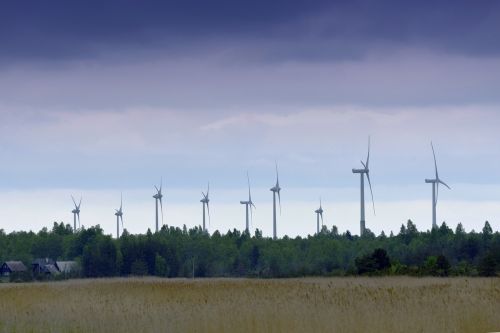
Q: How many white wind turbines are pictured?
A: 9